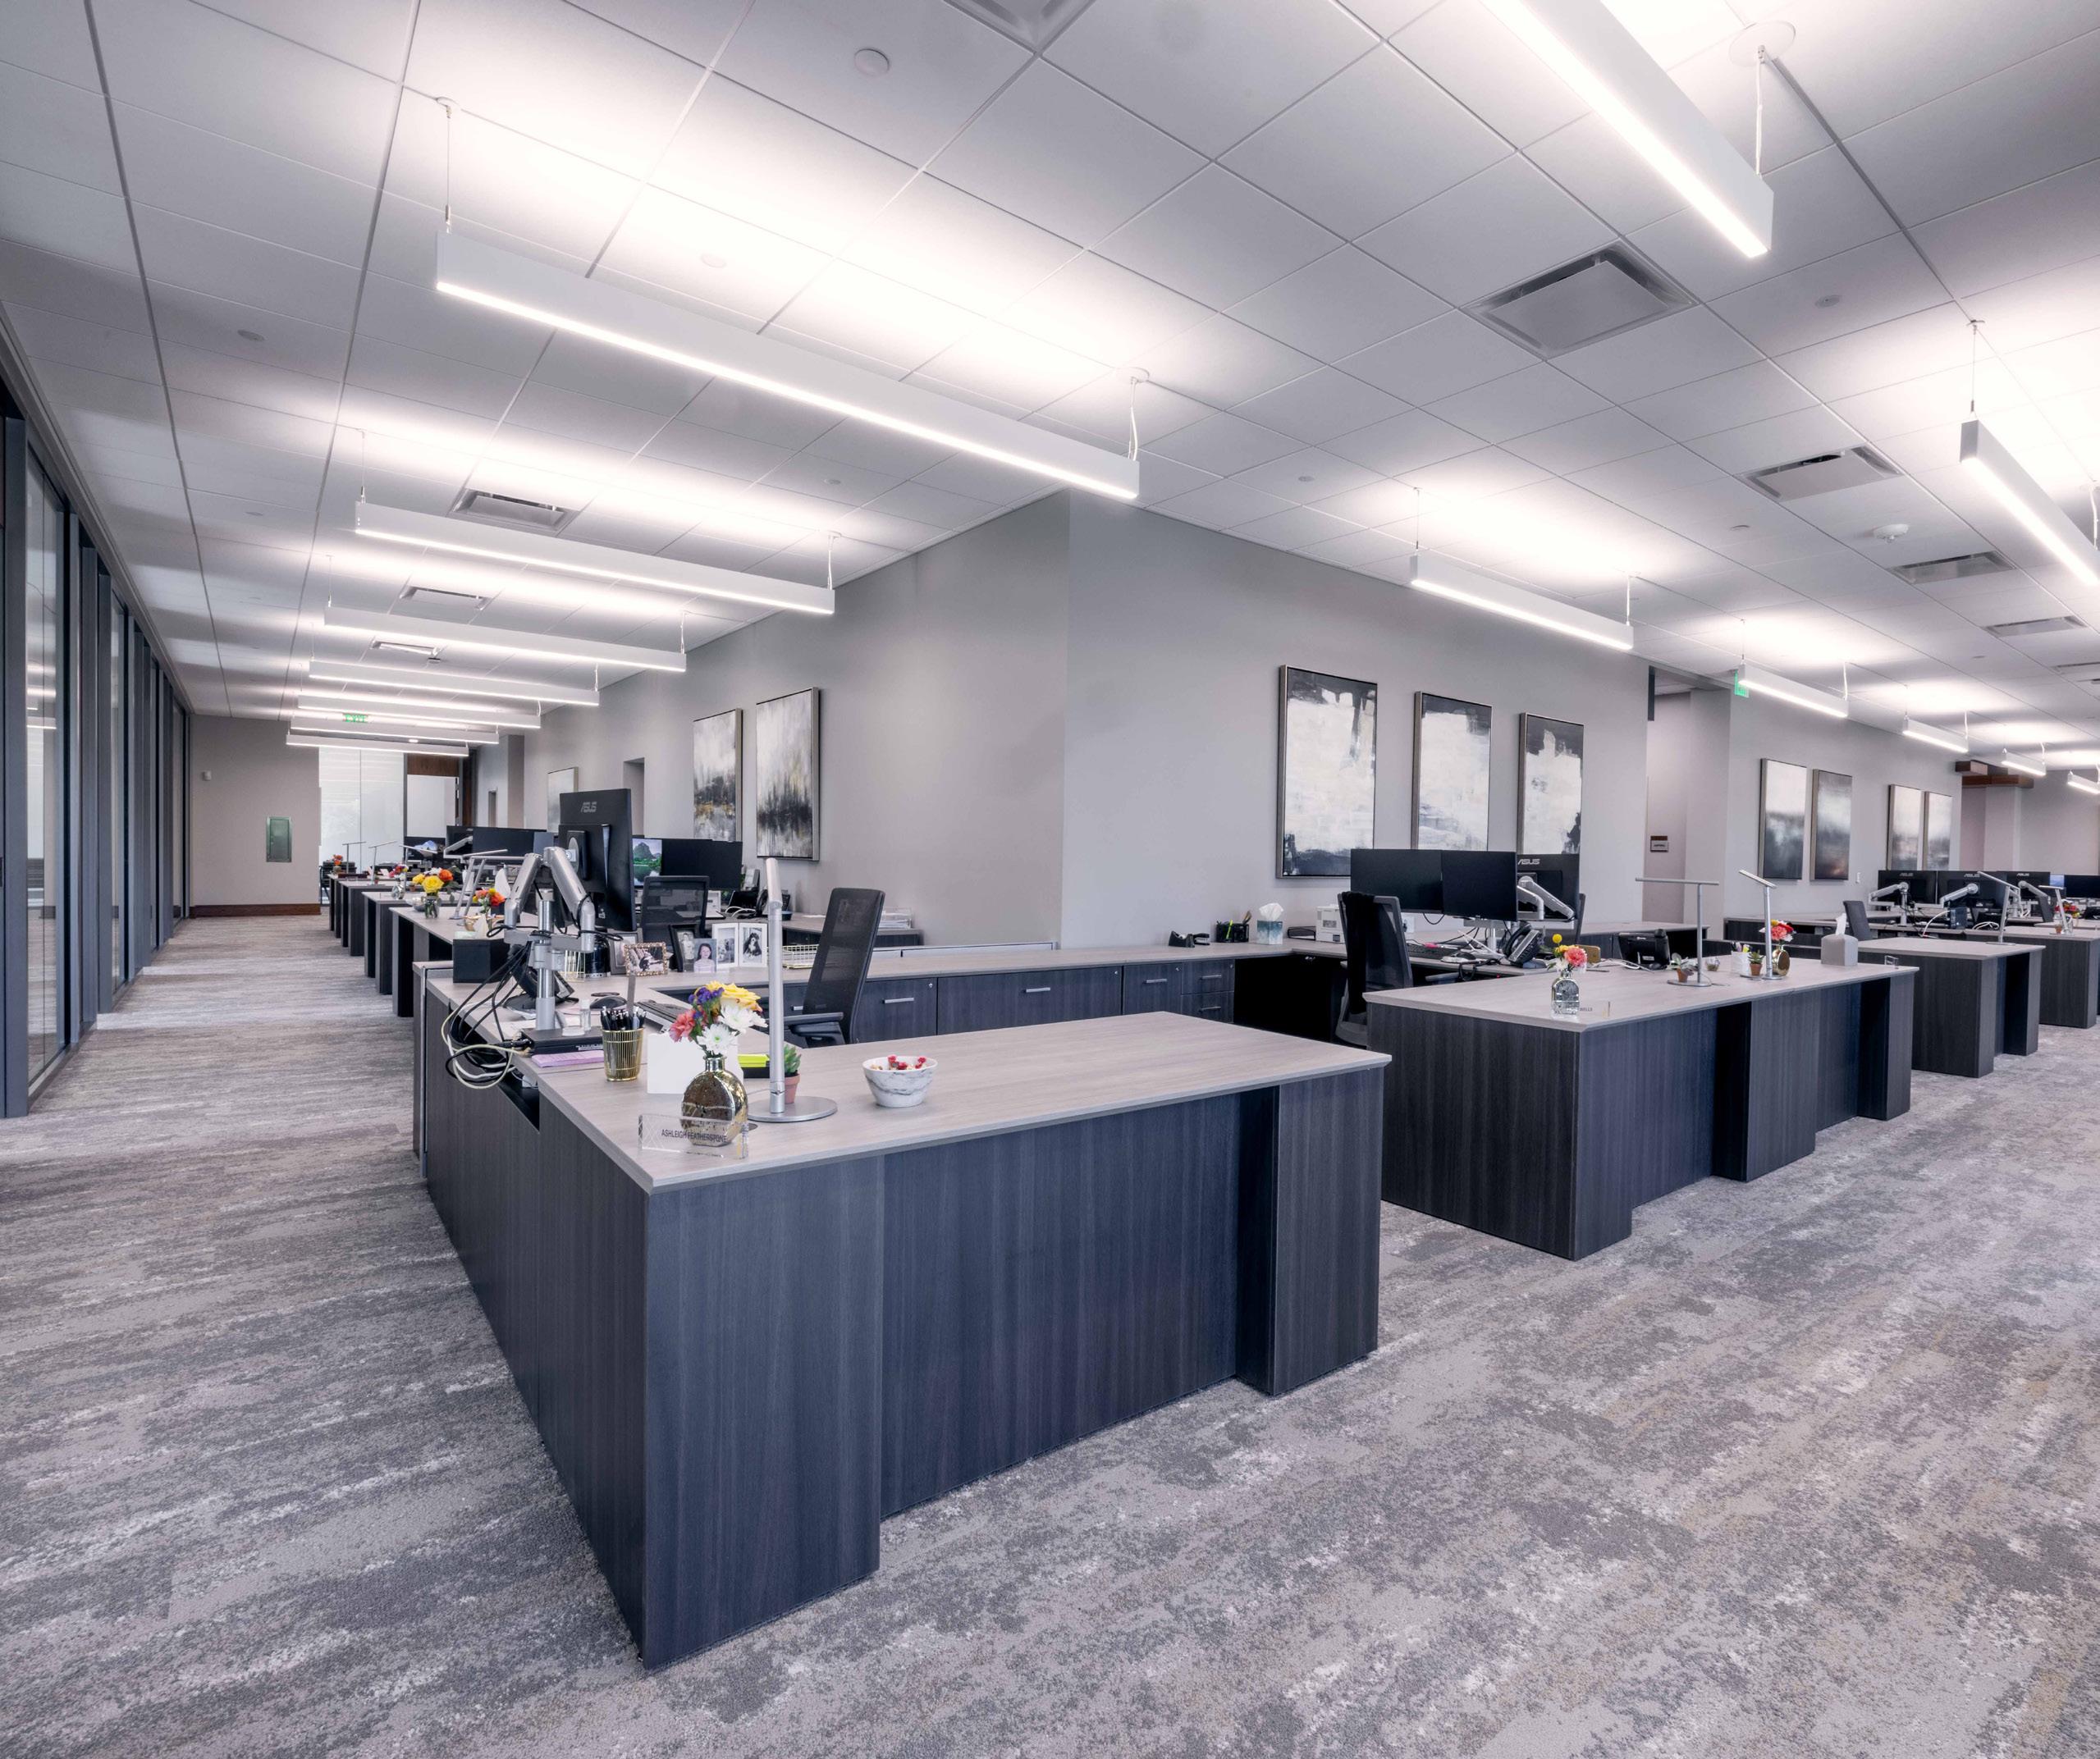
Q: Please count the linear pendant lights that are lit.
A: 14